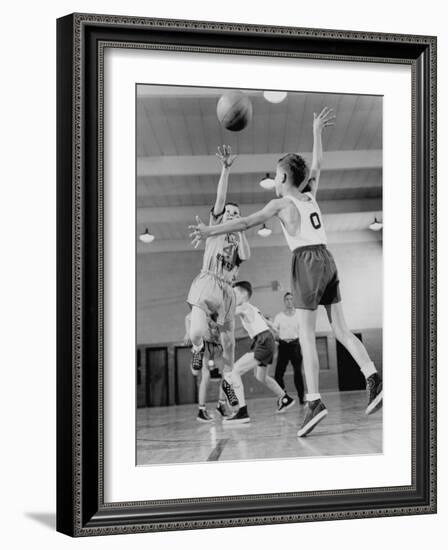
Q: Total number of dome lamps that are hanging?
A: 5